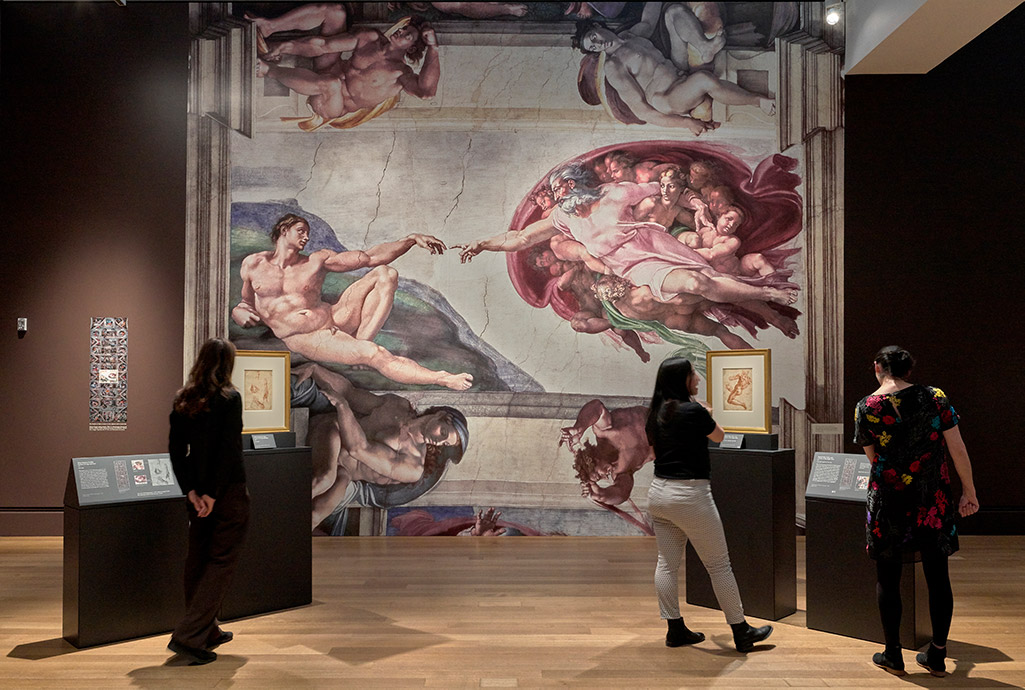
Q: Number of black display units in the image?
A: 4